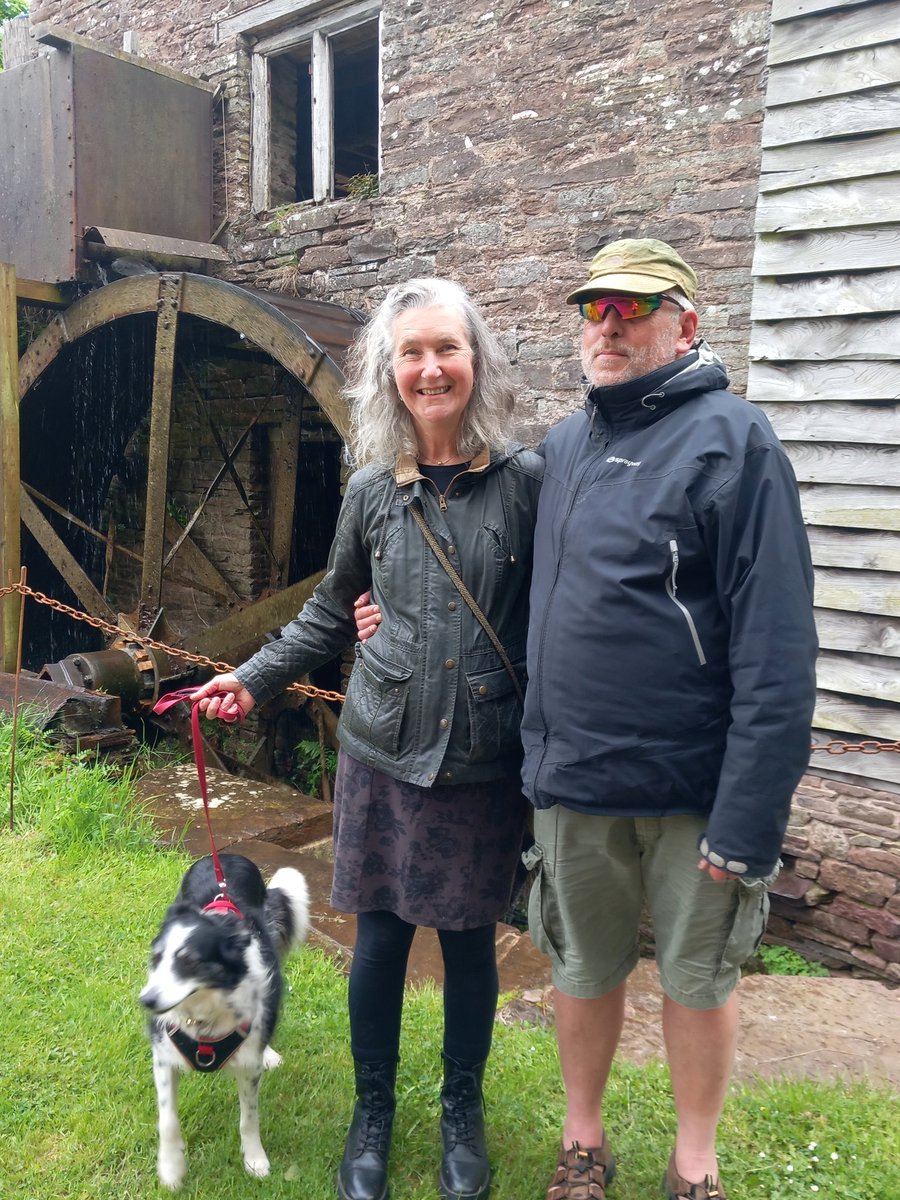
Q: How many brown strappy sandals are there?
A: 2